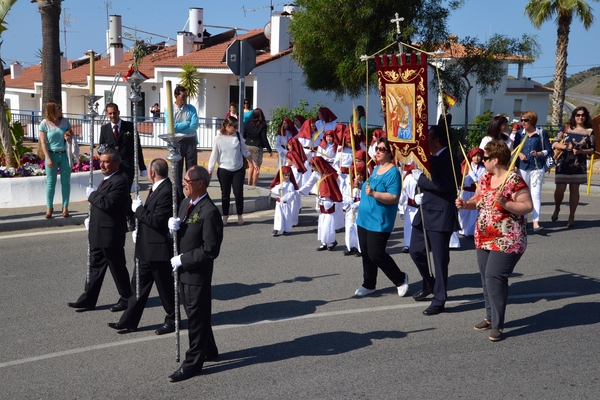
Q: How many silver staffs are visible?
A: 3